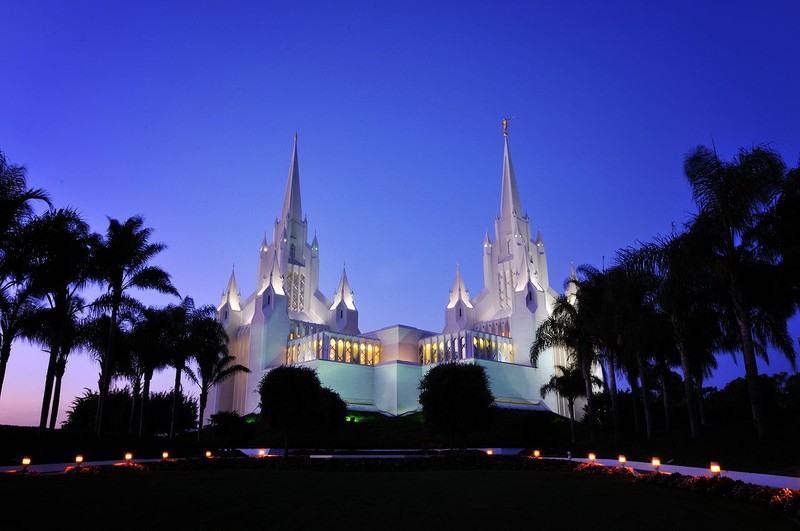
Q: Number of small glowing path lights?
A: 12